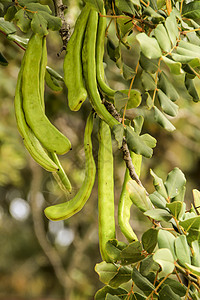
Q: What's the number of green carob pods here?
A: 9